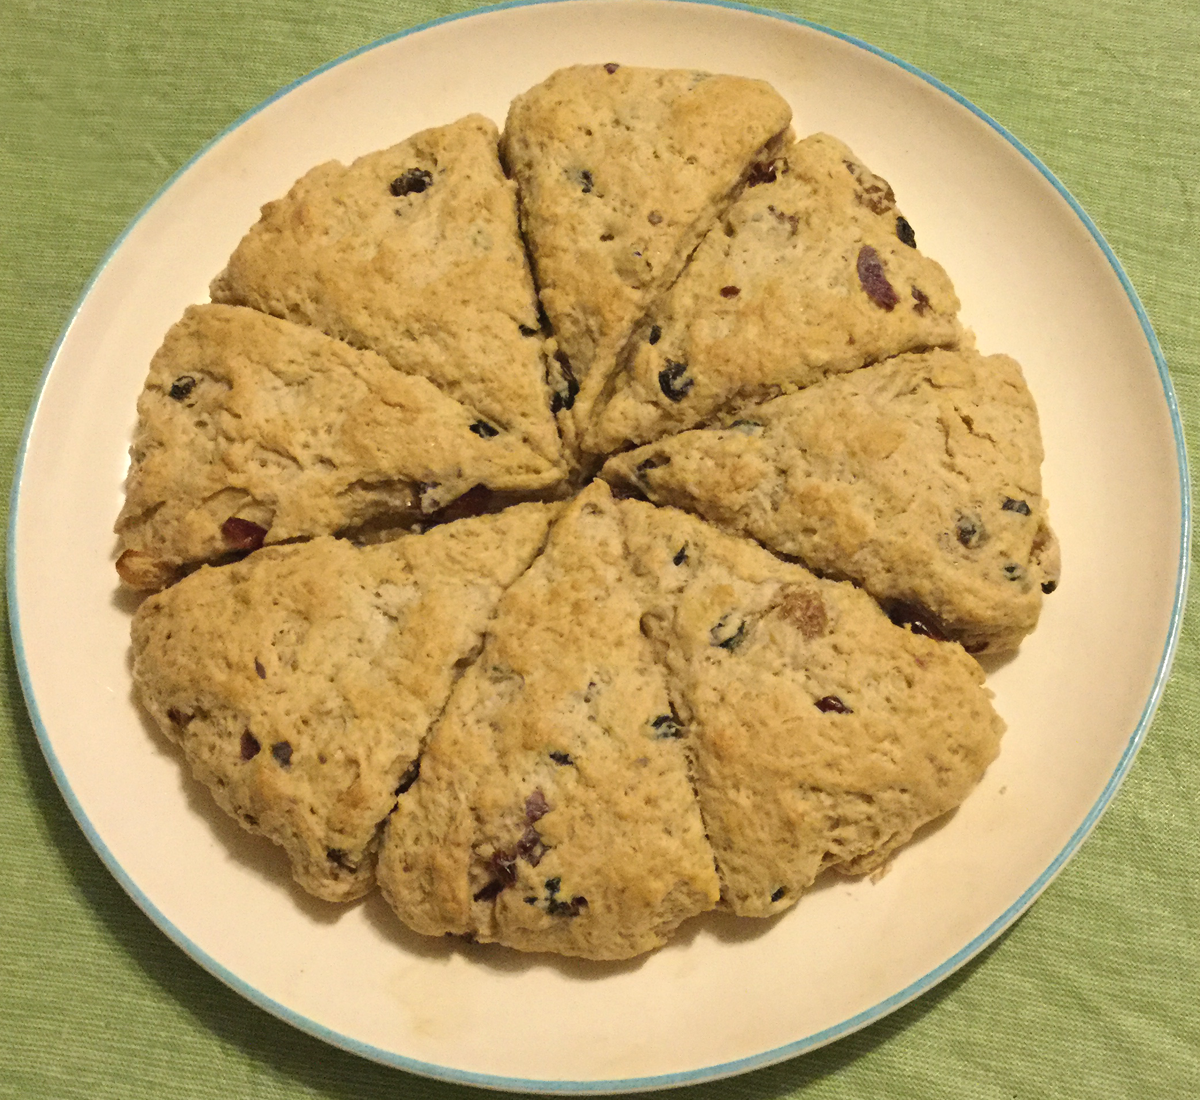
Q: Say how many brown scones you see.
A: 8